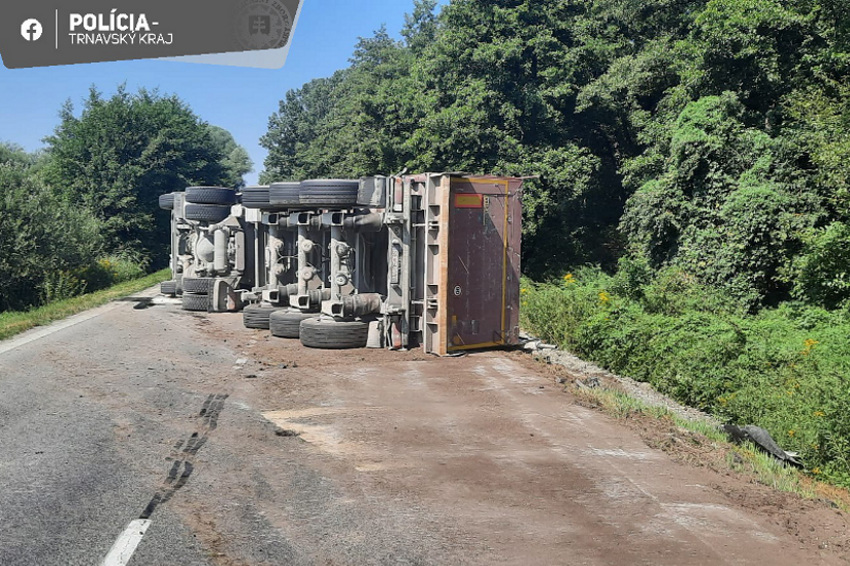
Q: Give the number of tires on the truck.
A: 12